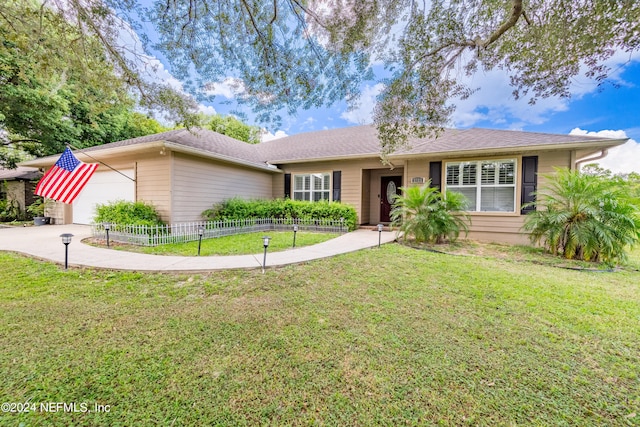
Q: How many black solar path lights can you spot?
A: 6